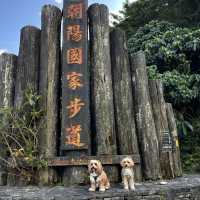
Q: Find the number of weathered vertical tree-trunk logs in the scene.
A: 8